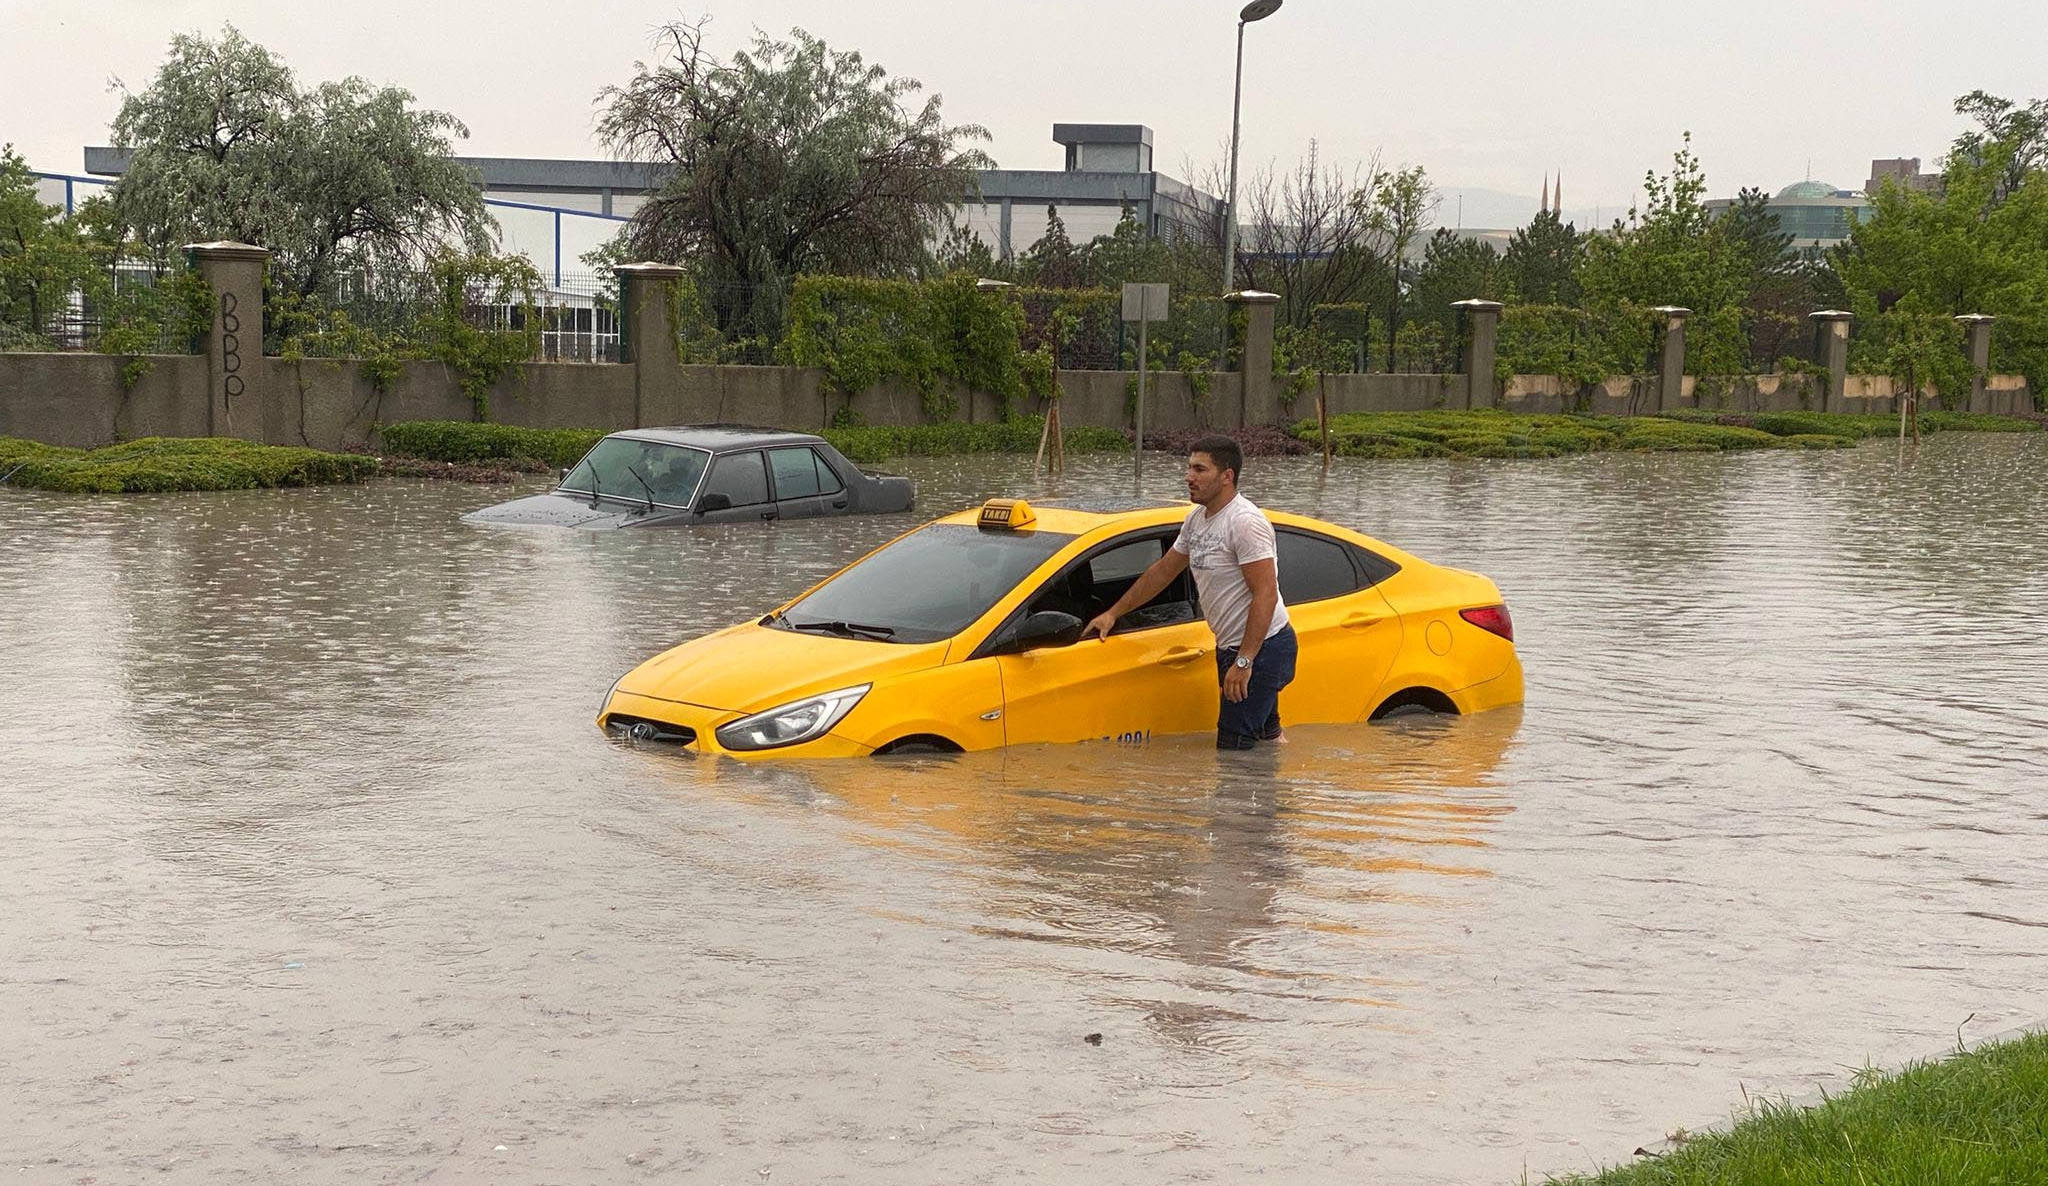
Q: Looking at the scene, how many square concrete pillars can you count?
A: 8